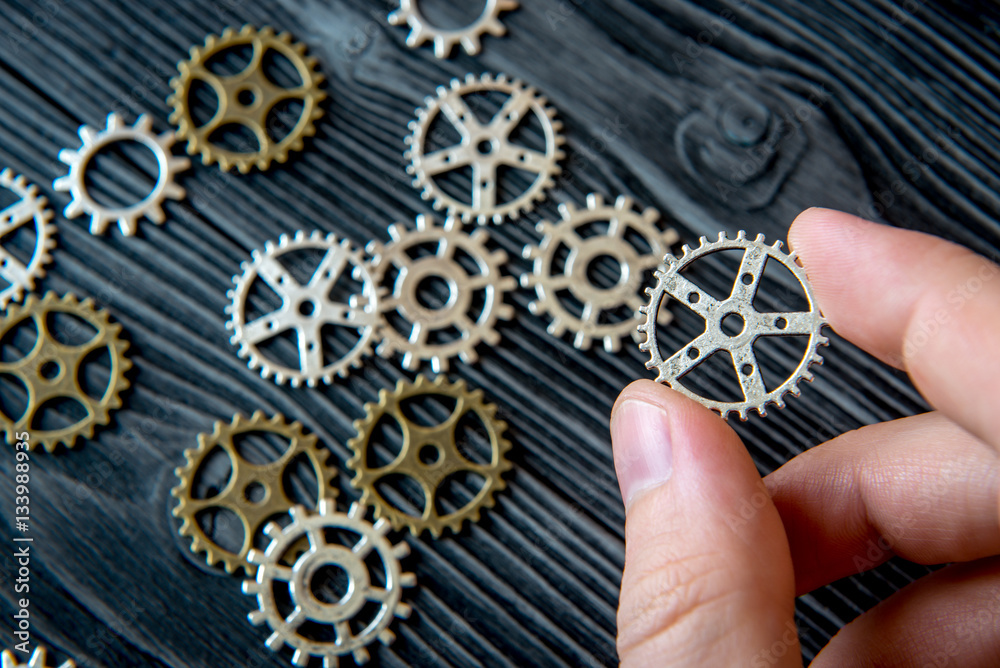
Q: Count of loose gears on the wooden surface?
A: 13